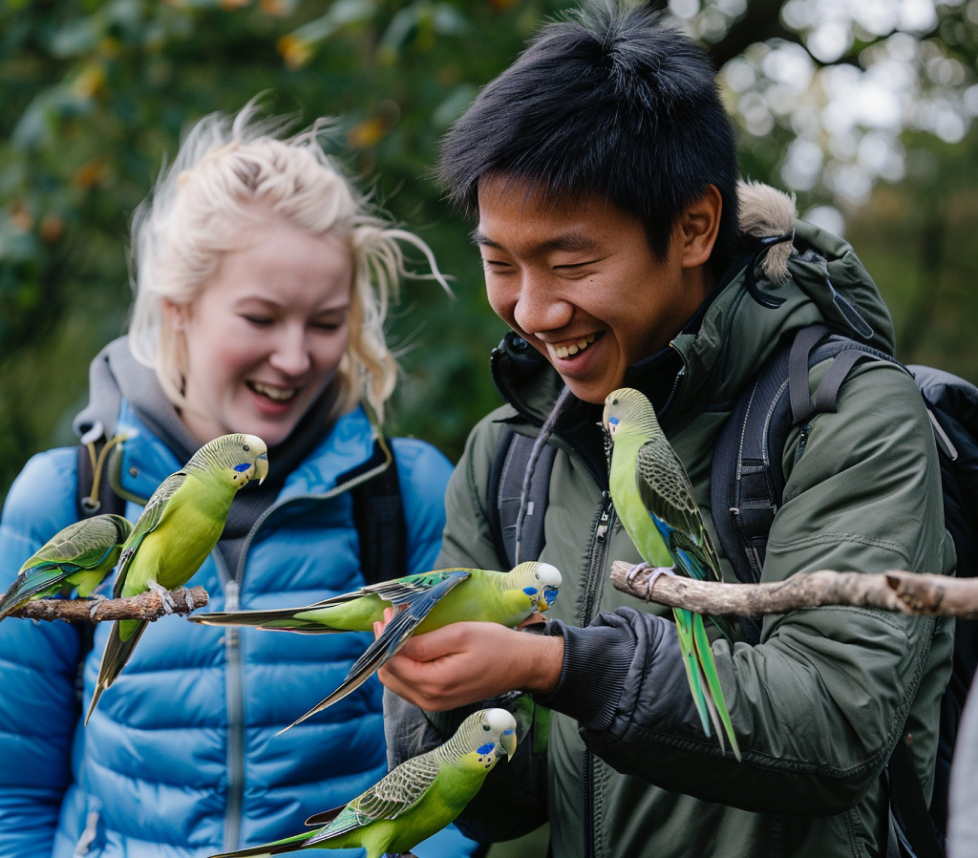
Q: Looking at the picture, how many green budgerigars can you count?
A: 5